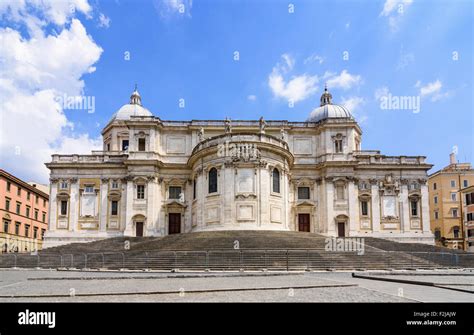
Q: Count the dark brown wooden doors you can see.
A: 4